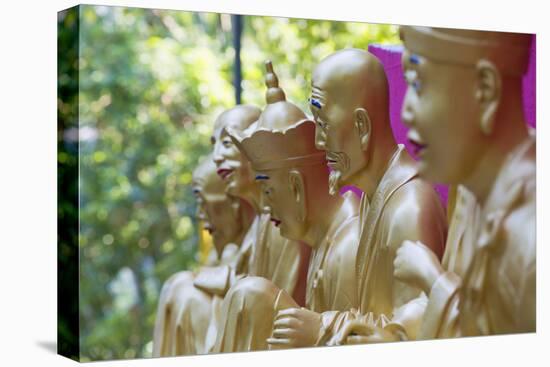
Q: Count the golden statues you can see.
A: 5